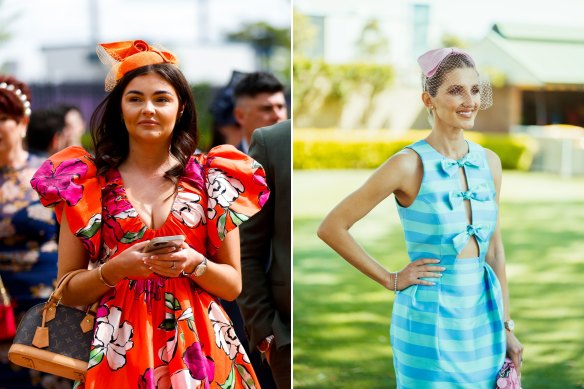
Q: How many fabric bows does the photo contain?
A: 3